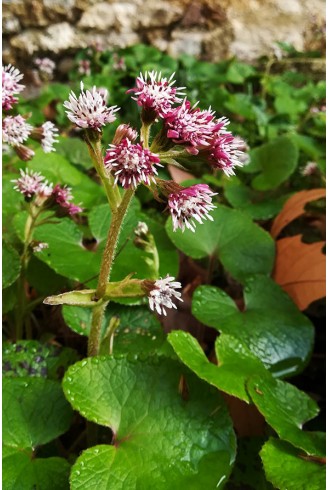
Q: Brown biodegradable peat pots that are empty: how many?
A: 0